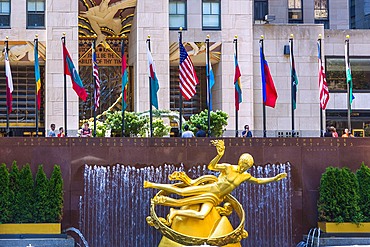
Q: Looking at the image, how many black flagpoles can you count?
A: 13